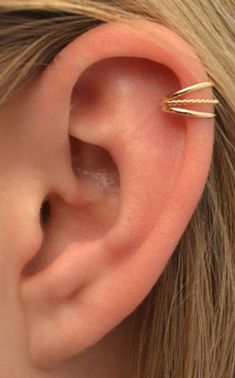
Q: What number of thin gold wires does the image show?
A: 3